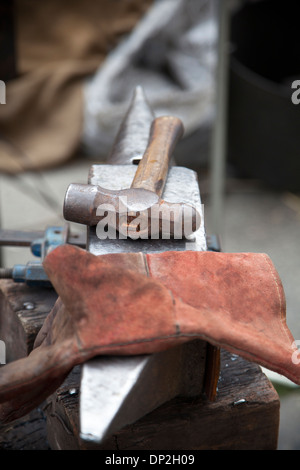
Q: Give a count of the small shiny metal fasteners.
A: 3